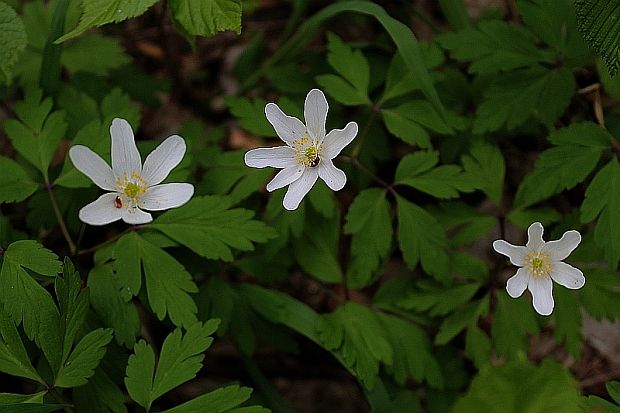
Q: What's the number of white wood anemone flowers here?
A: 3